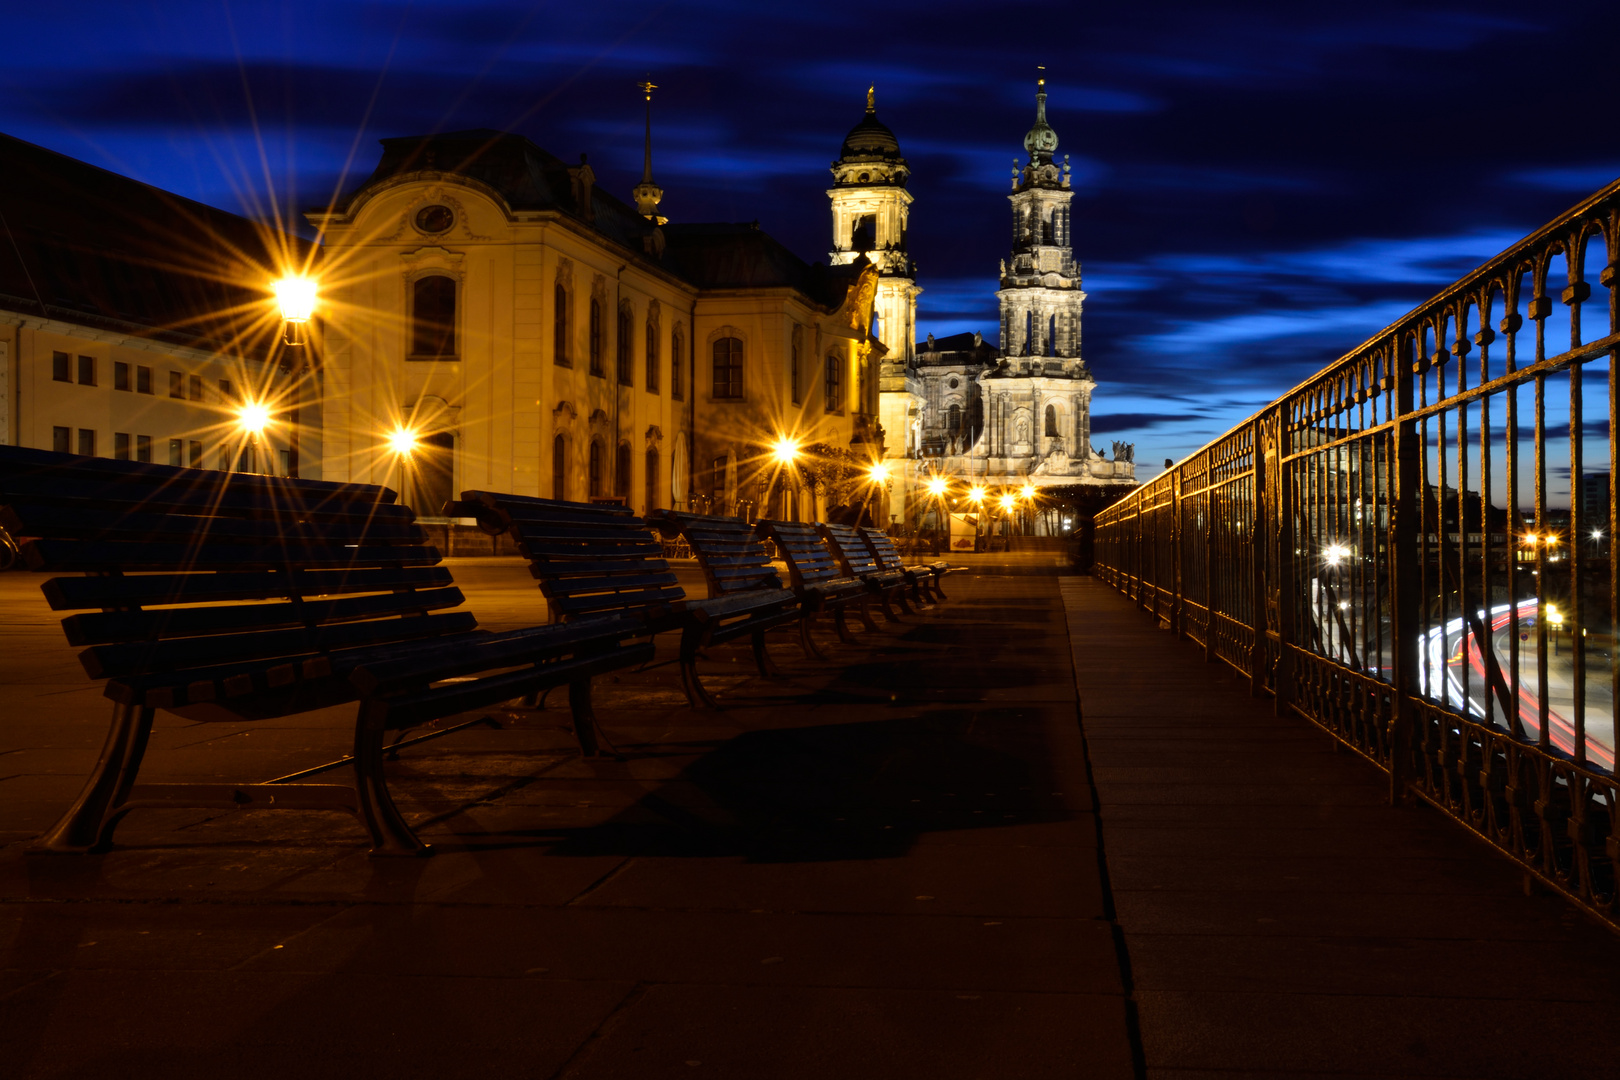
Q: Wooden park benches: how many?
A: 6